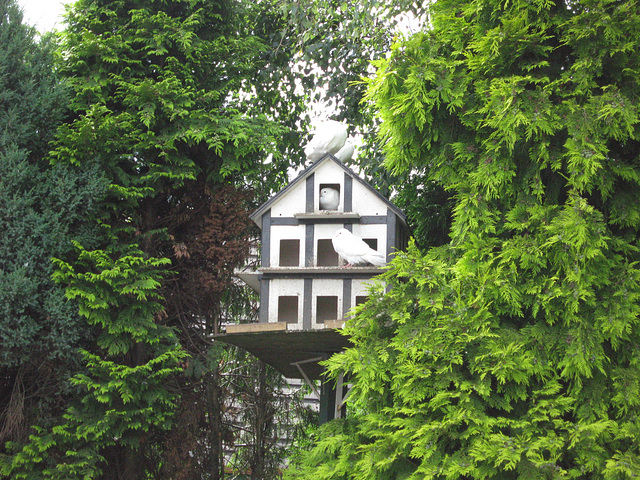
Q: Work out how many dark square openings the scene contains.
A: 7